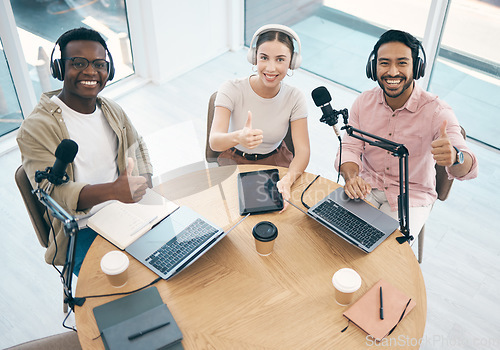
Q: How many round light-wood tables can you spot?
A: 1